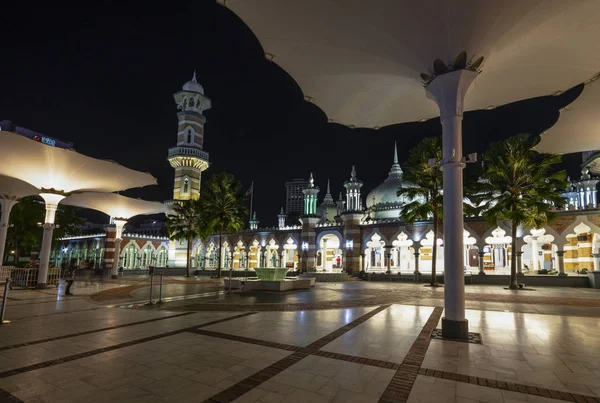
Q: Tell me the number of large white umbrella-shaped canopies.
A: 5